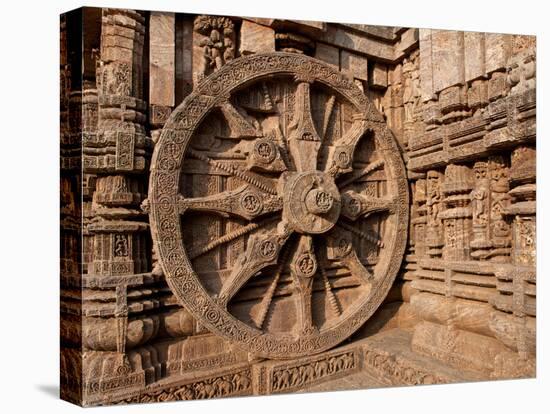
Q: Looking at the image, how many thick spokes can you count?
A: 8